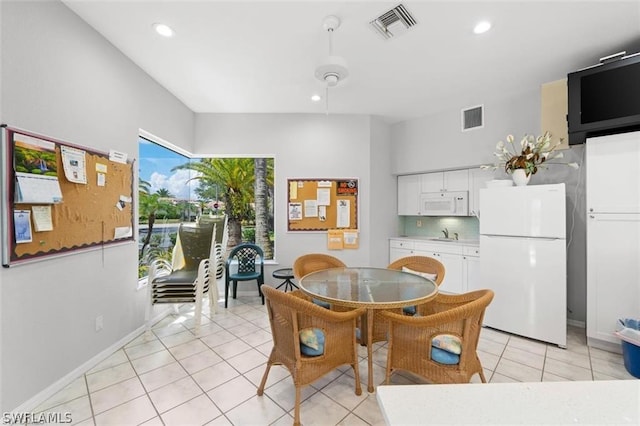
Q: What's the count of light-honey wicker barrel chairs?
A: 4